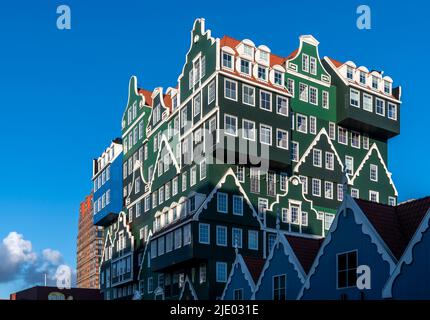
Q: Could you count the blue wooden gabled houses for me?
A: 4